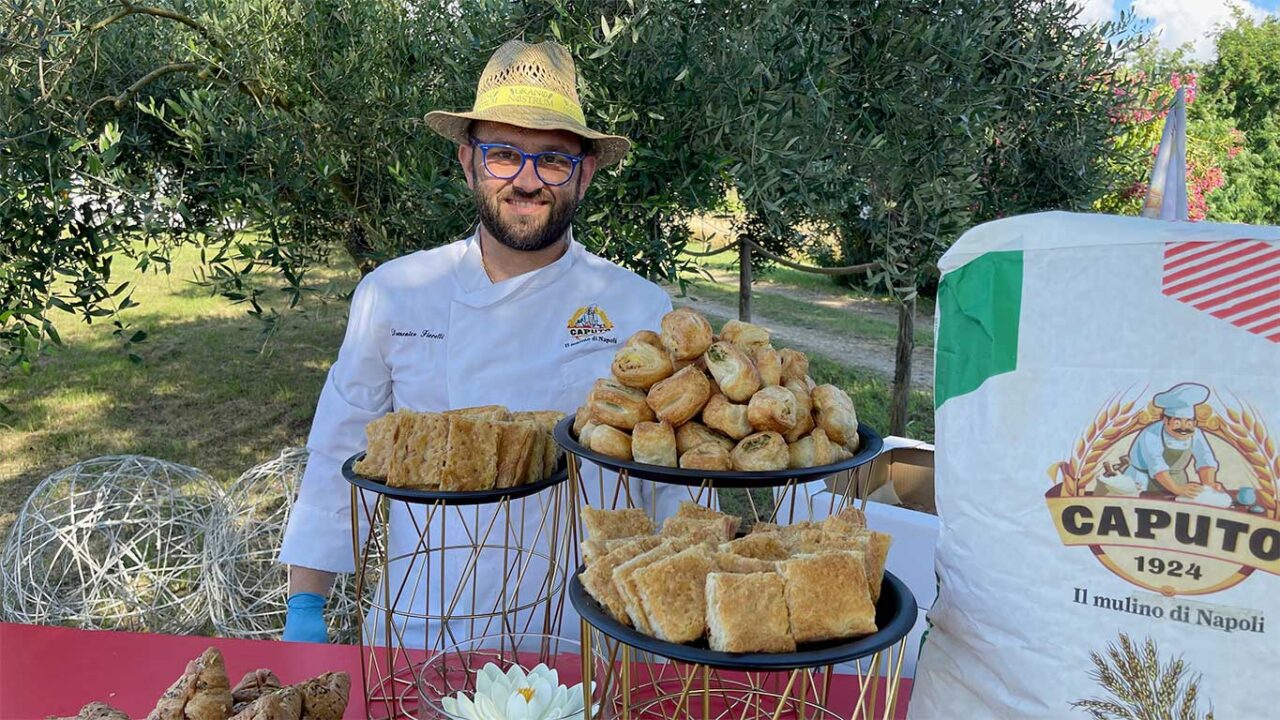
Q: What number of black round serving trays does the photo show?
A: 3